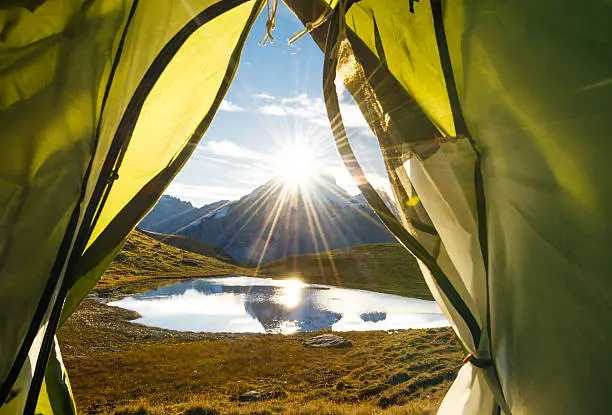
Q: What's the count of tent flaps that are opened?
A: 2